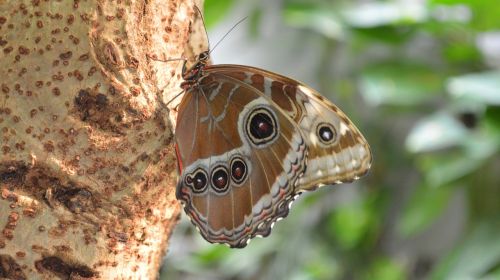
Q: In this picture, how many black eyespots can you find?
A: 5